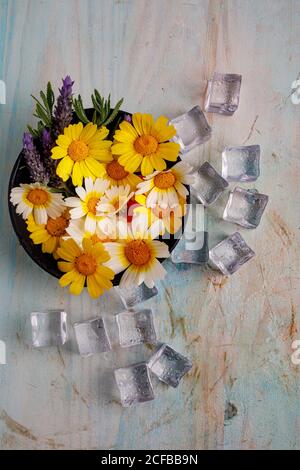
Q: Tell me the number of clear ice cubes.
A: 13